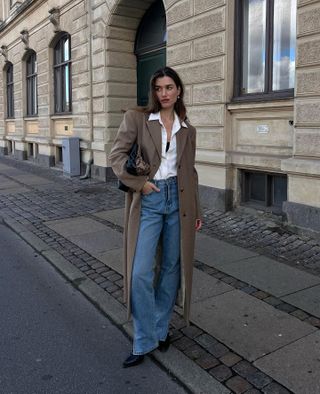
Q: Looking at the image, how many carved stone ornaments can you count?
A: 3